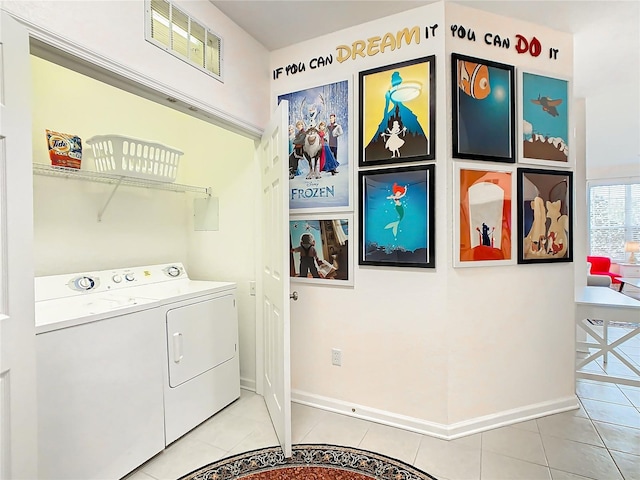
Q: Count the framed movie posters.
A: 8